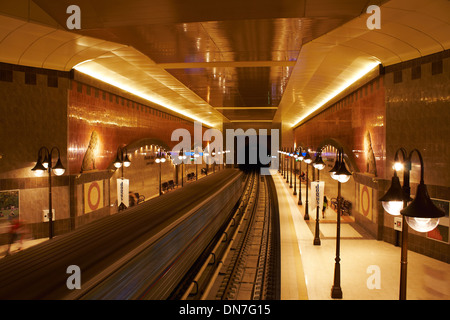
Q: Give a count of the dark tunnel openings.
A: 1